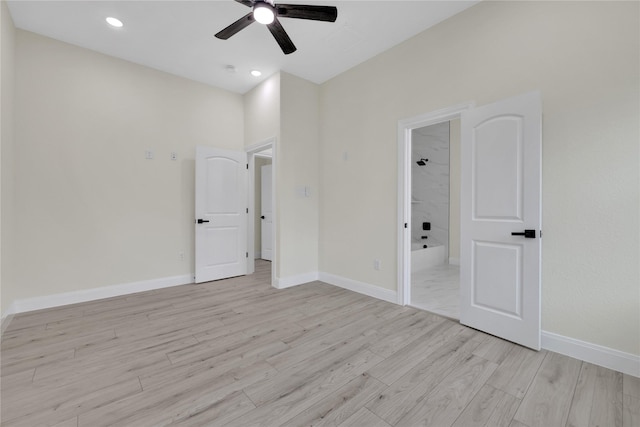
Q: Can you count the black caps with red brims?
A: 0